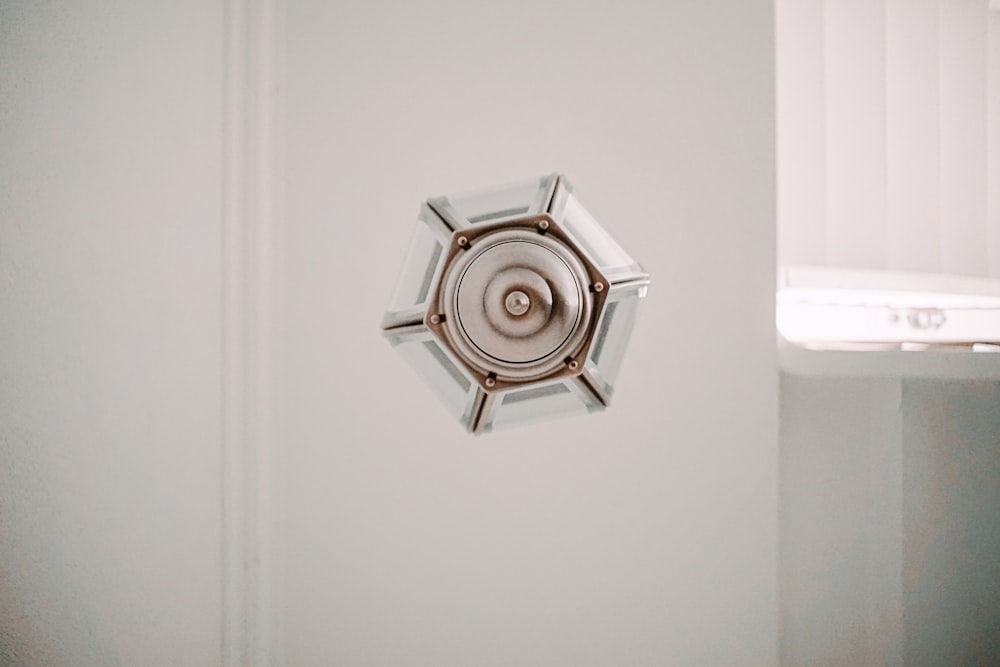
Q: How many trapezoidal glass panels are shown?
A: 6